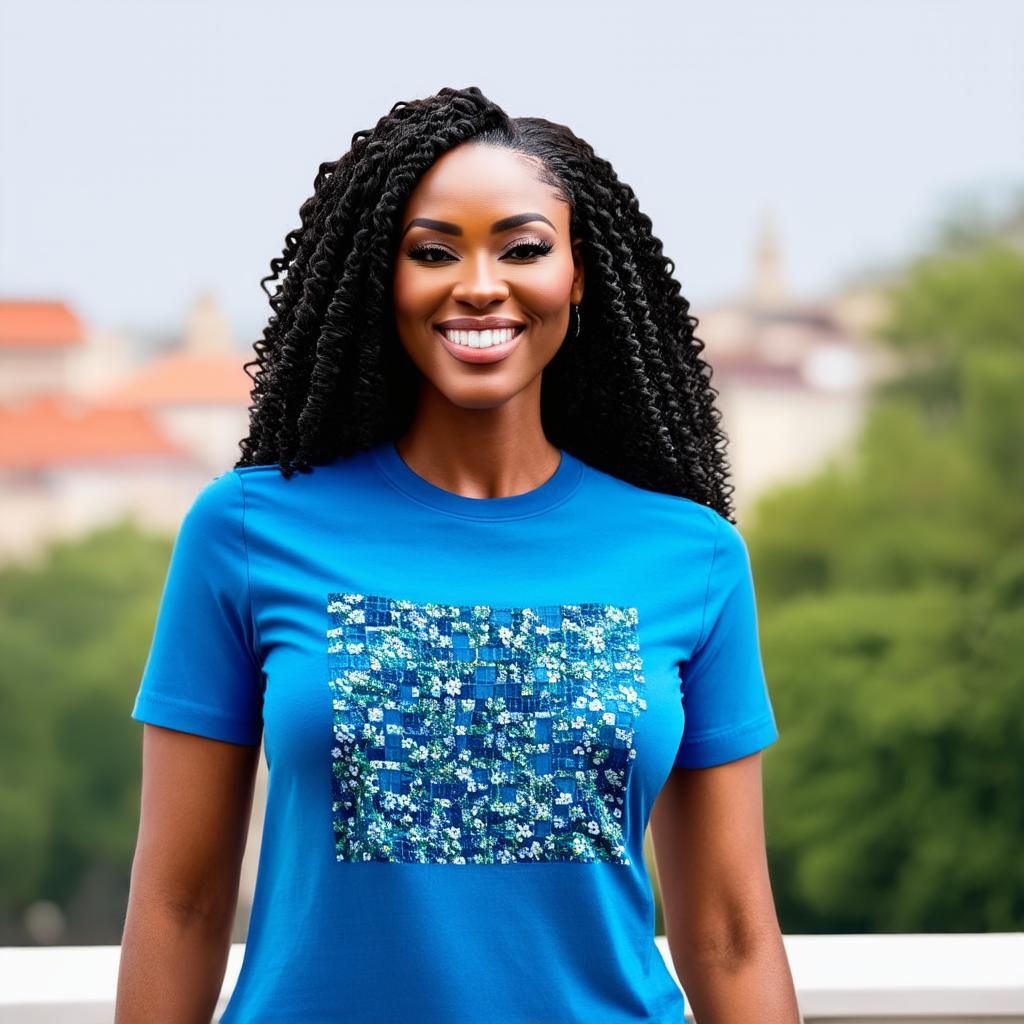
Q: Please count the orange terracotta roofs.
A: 3